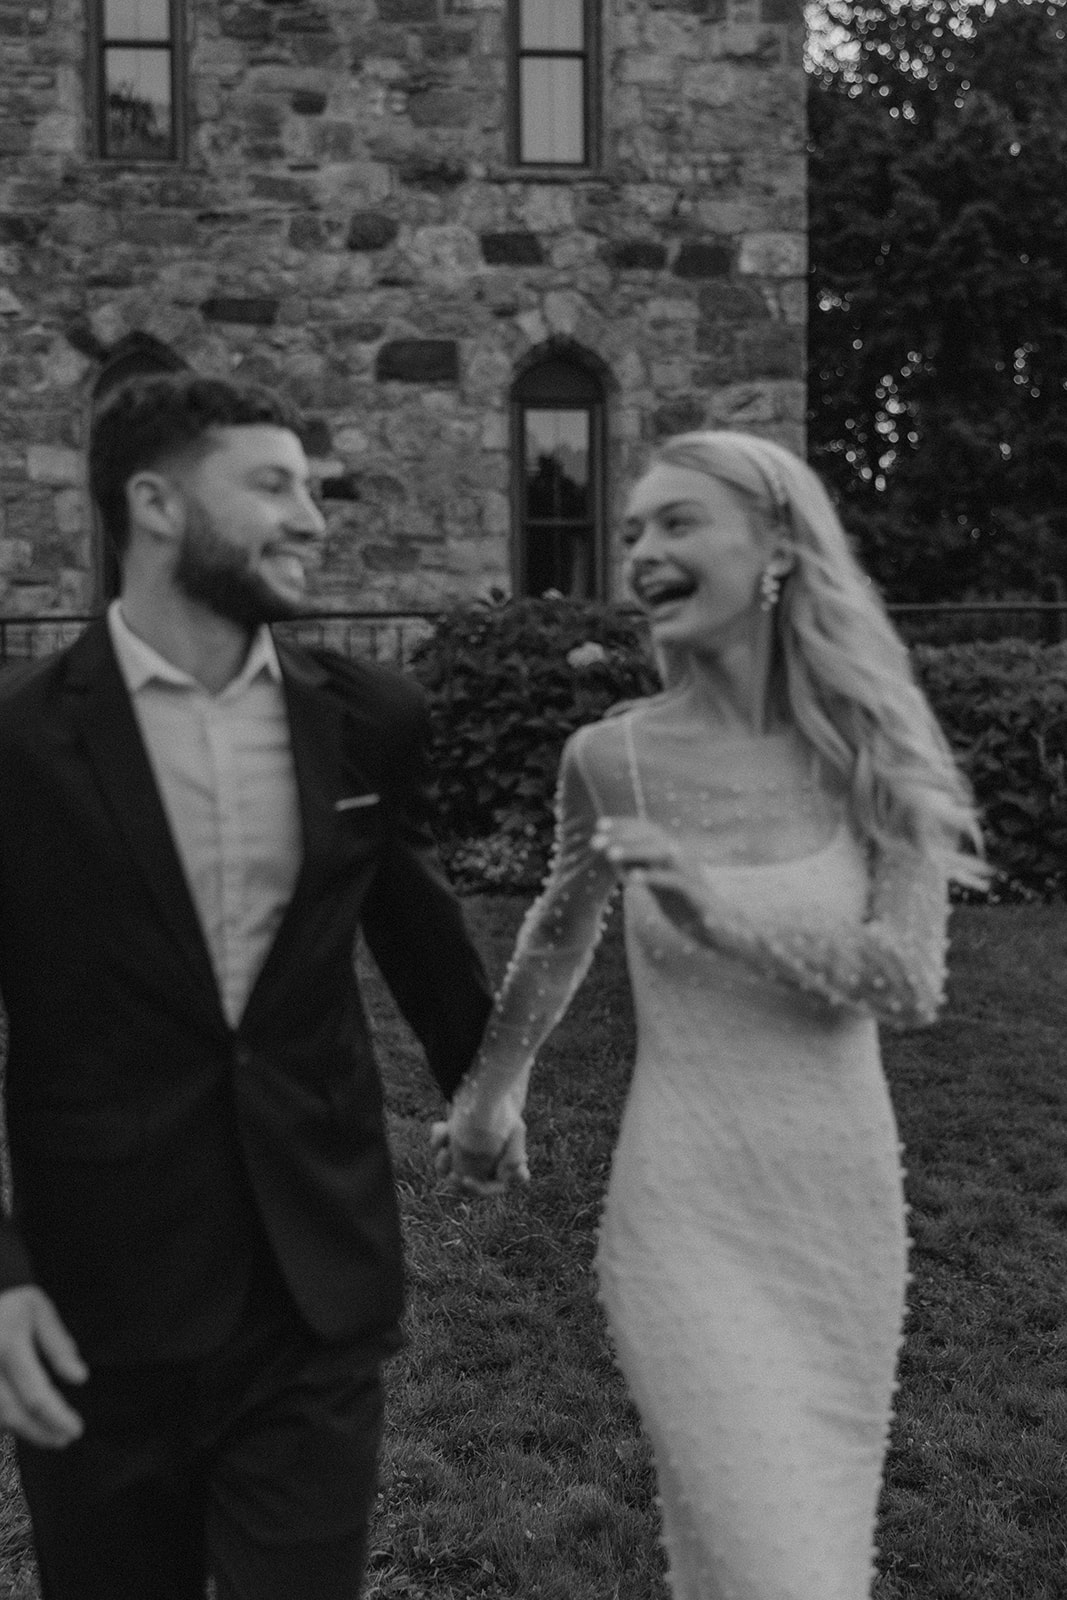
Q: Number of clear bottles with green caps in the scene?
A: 0